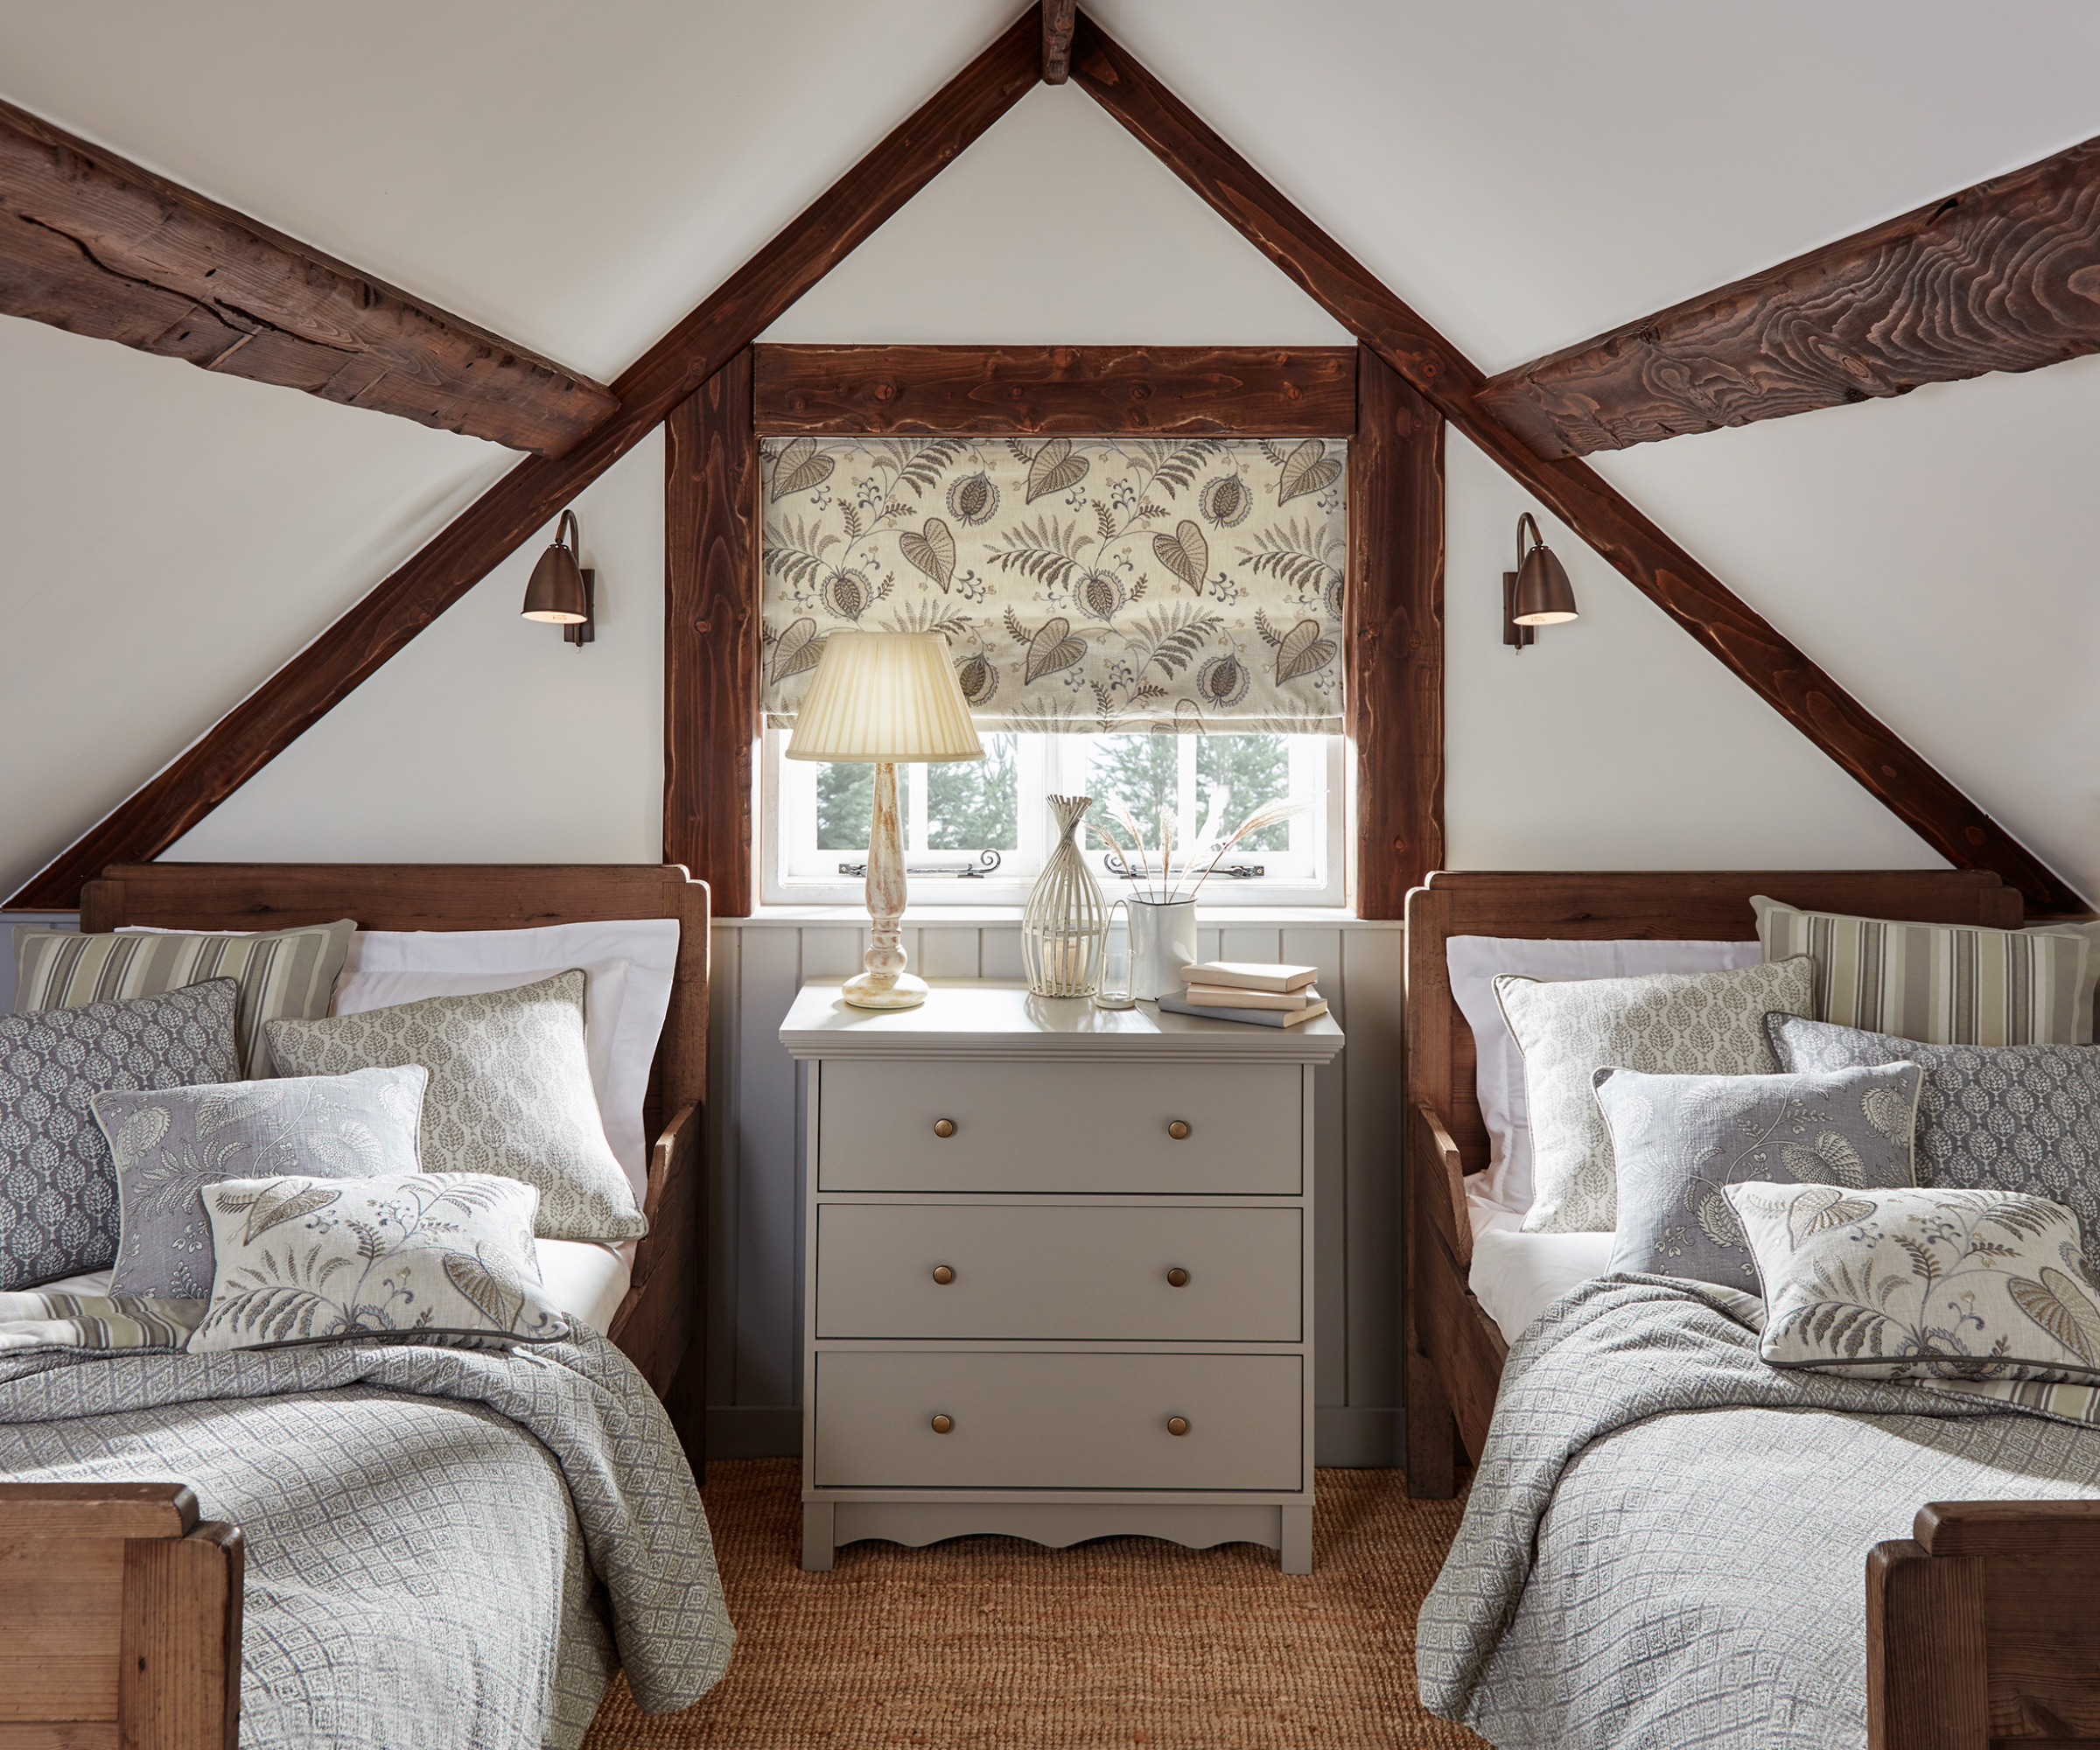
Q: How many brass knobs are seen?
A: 6